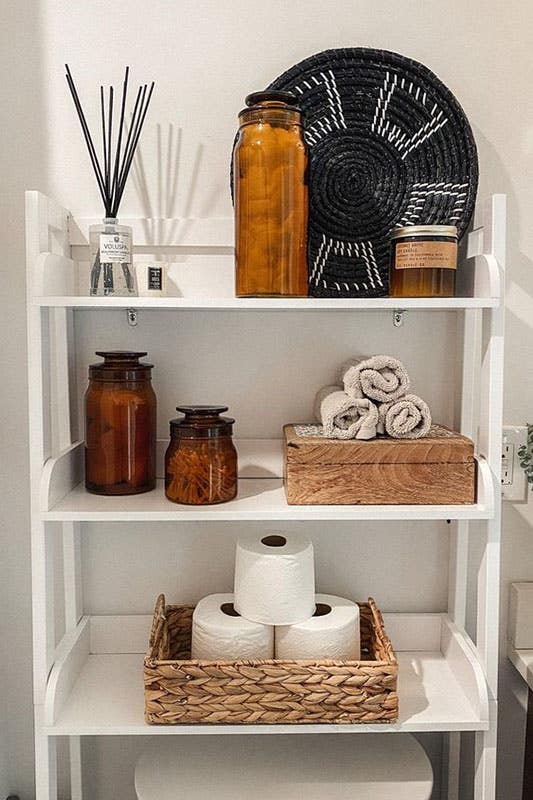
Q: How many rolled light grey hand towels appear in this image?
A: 3